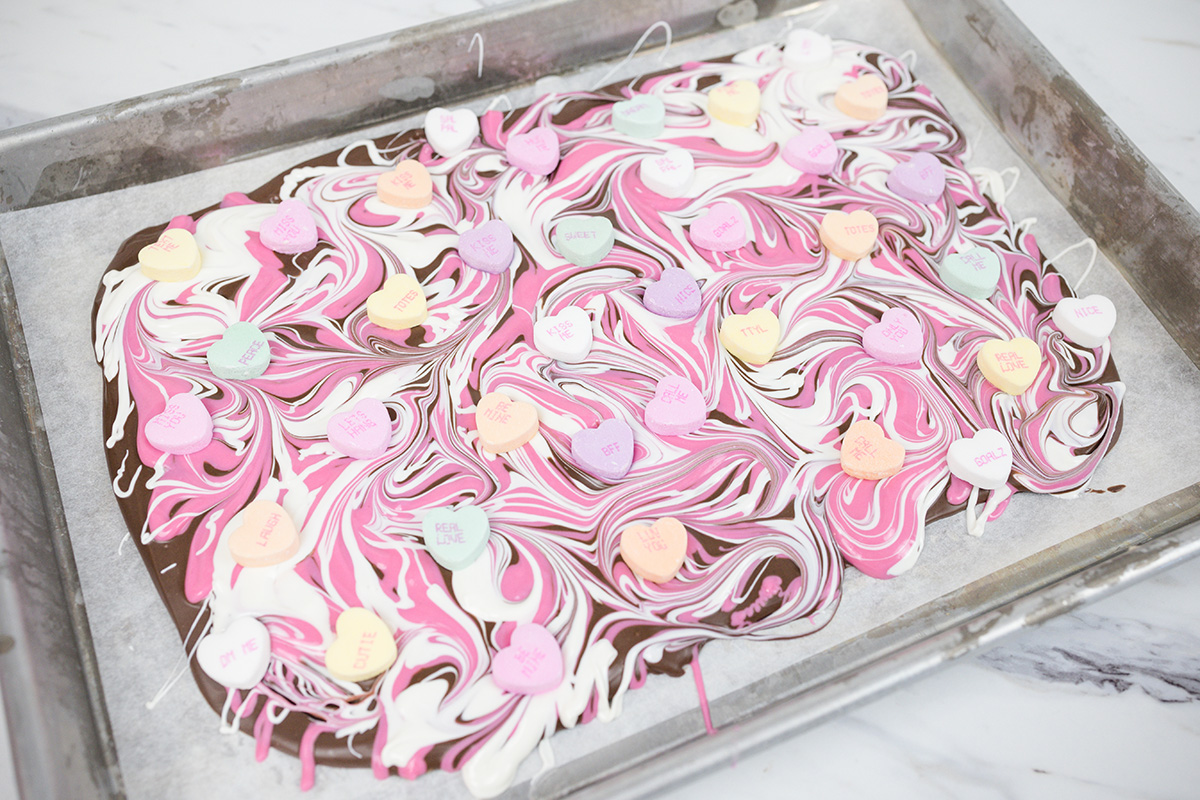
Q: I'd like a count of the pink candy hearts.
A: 9